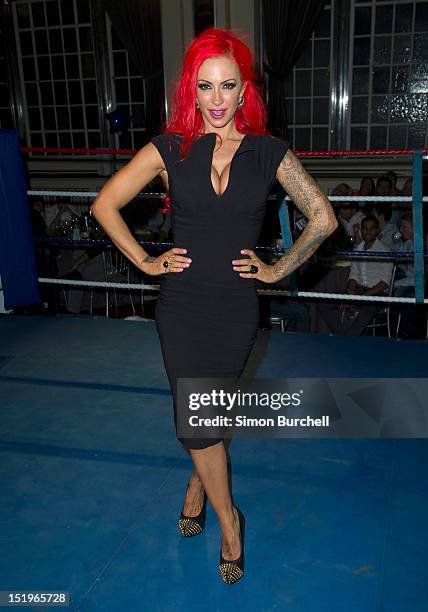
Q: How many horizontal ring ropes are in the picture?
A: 4